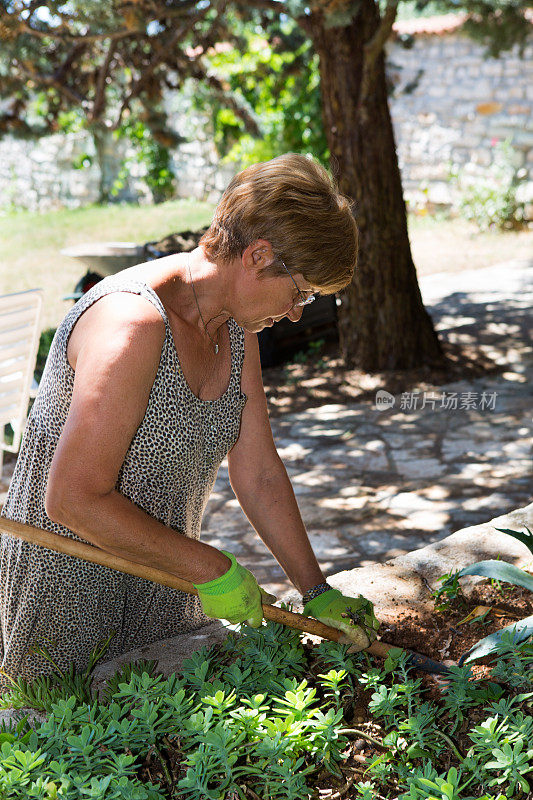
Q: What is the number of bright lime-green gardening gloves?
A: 2